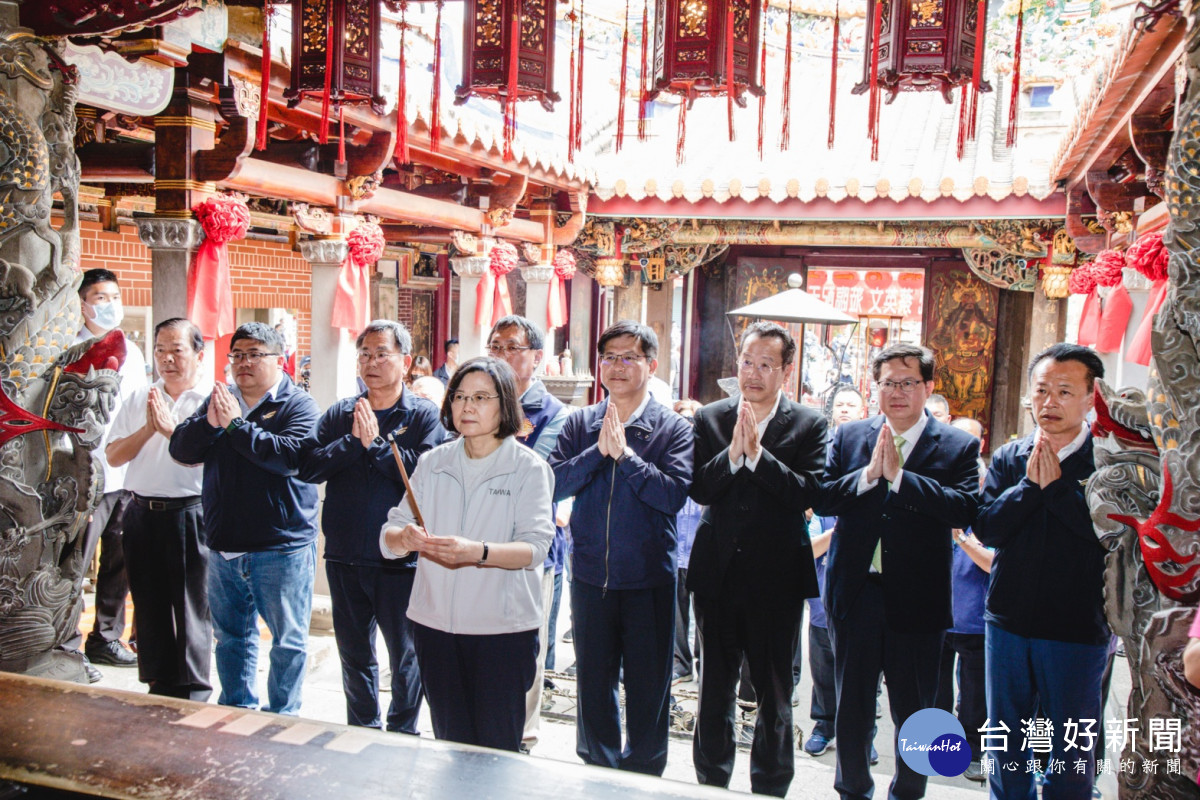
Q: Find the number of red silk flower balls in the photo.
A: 7